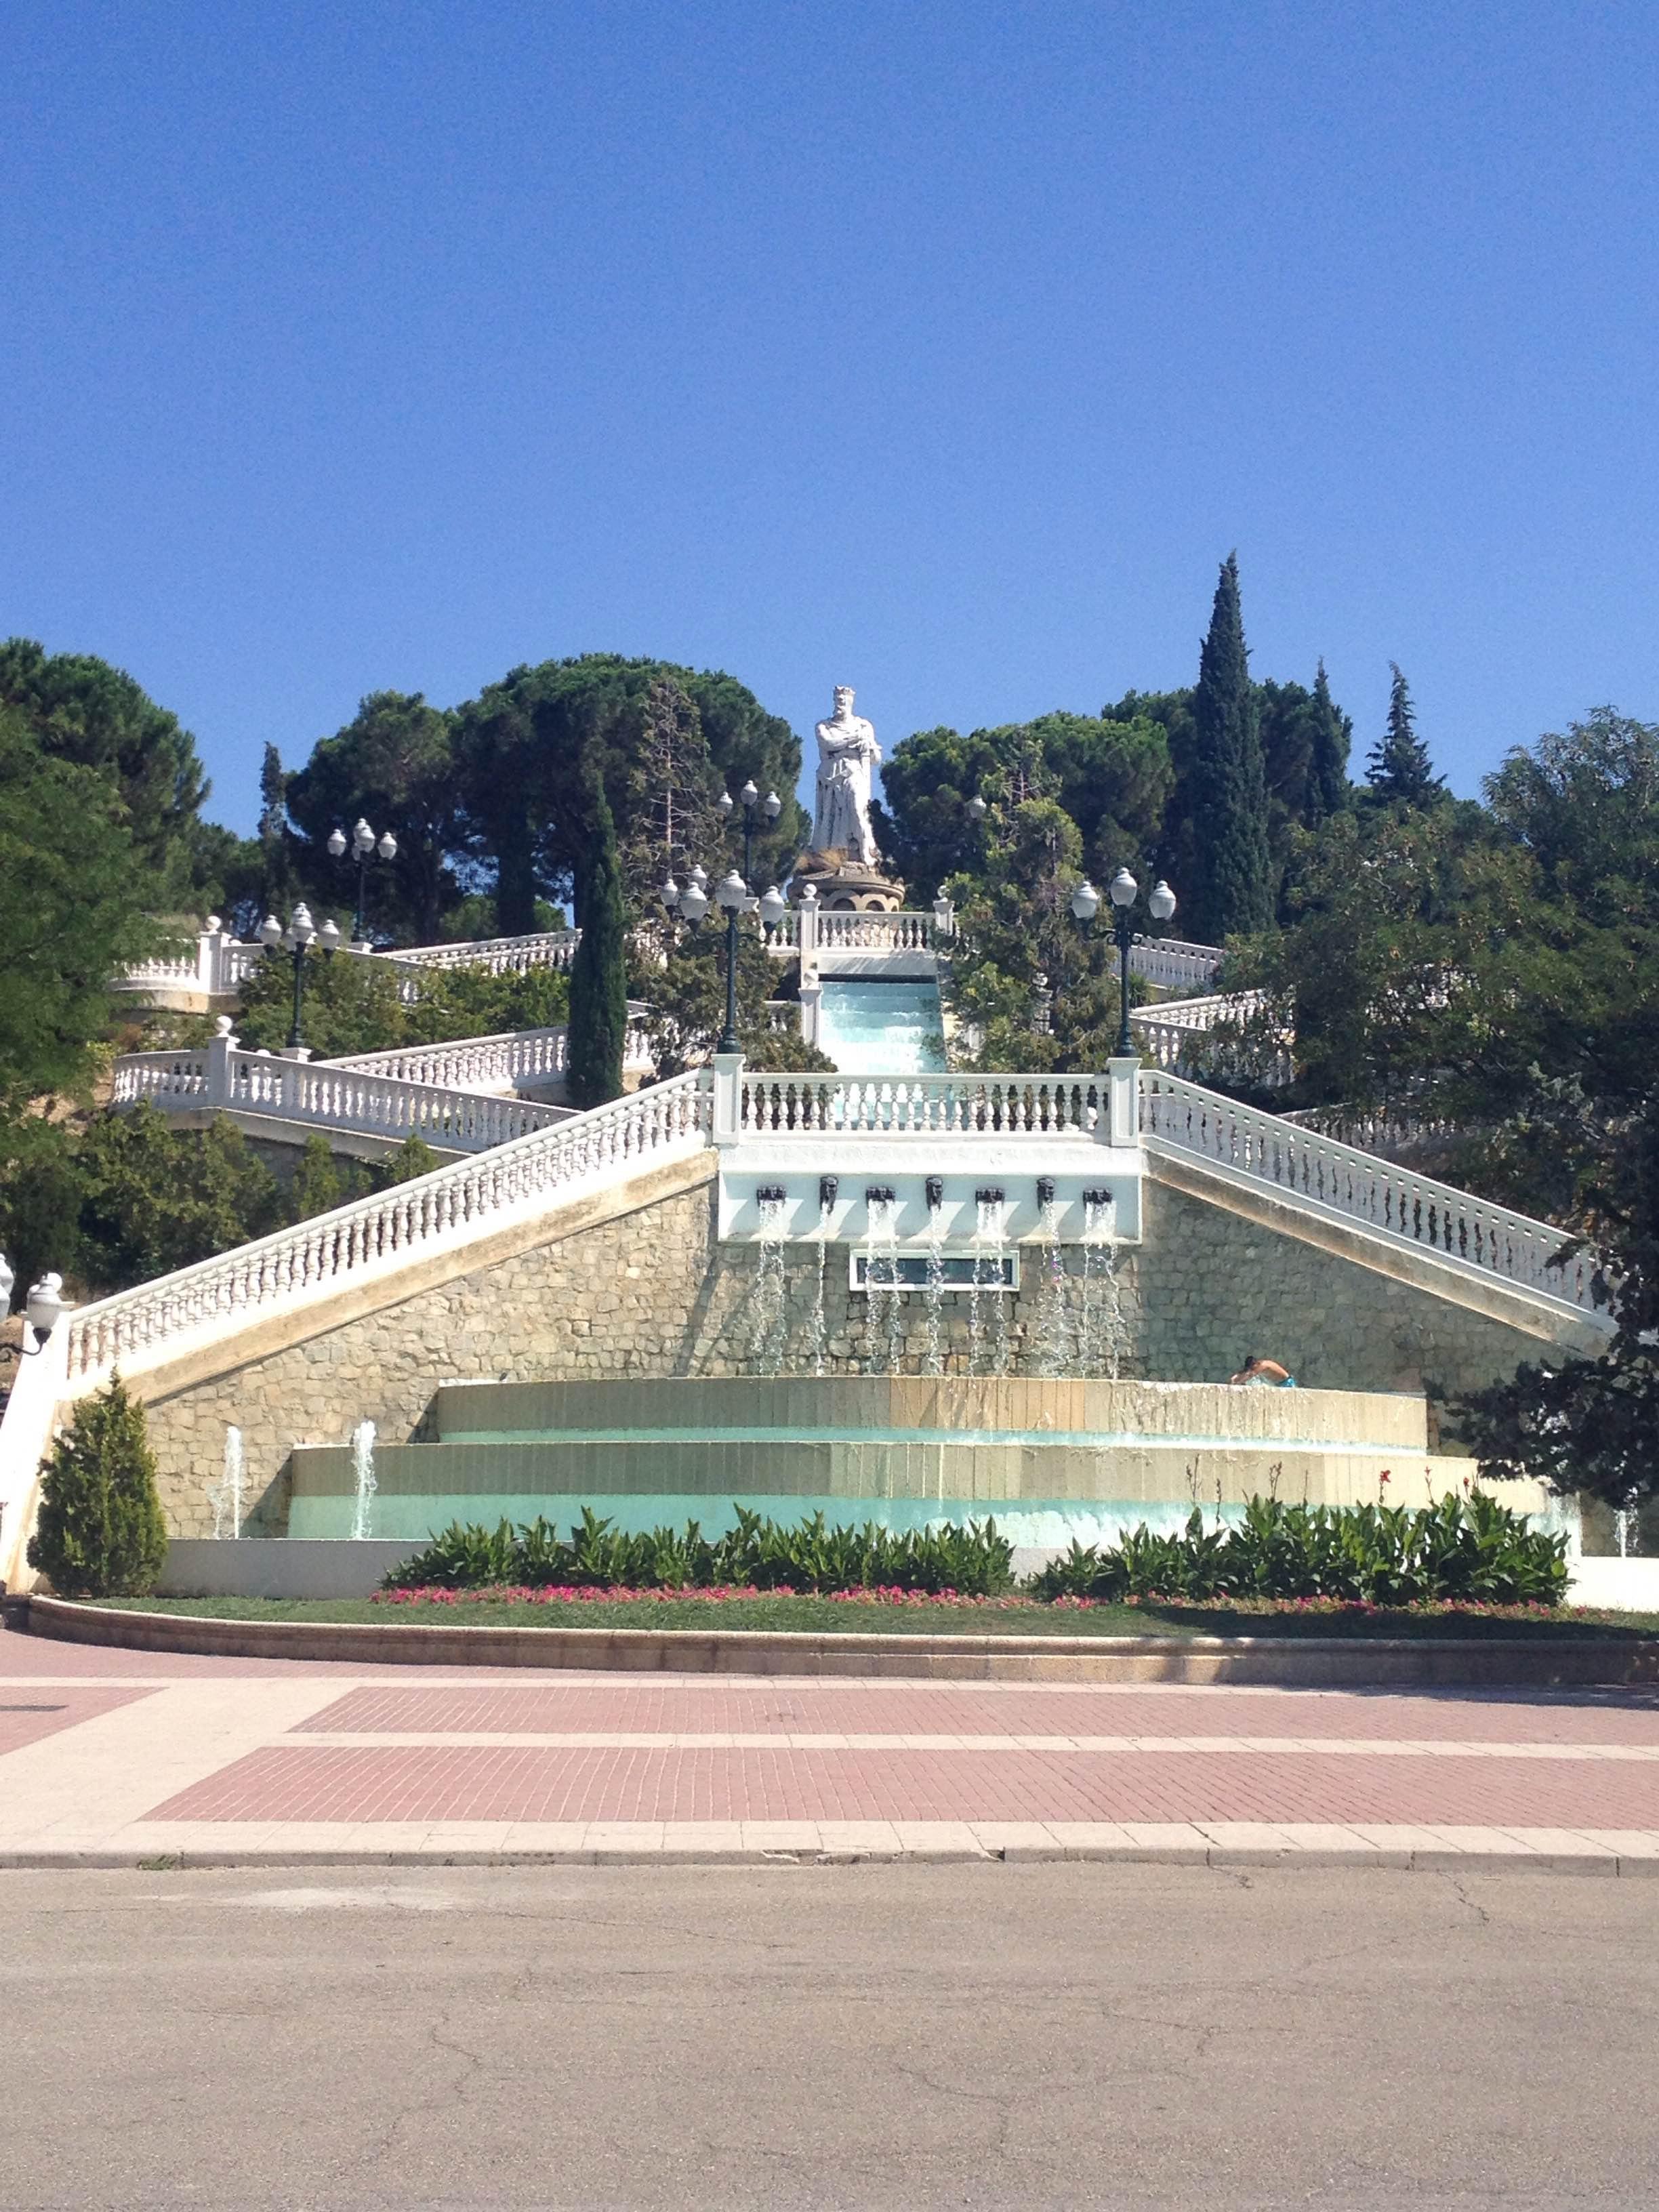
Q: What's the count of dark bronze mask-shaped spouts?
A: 7